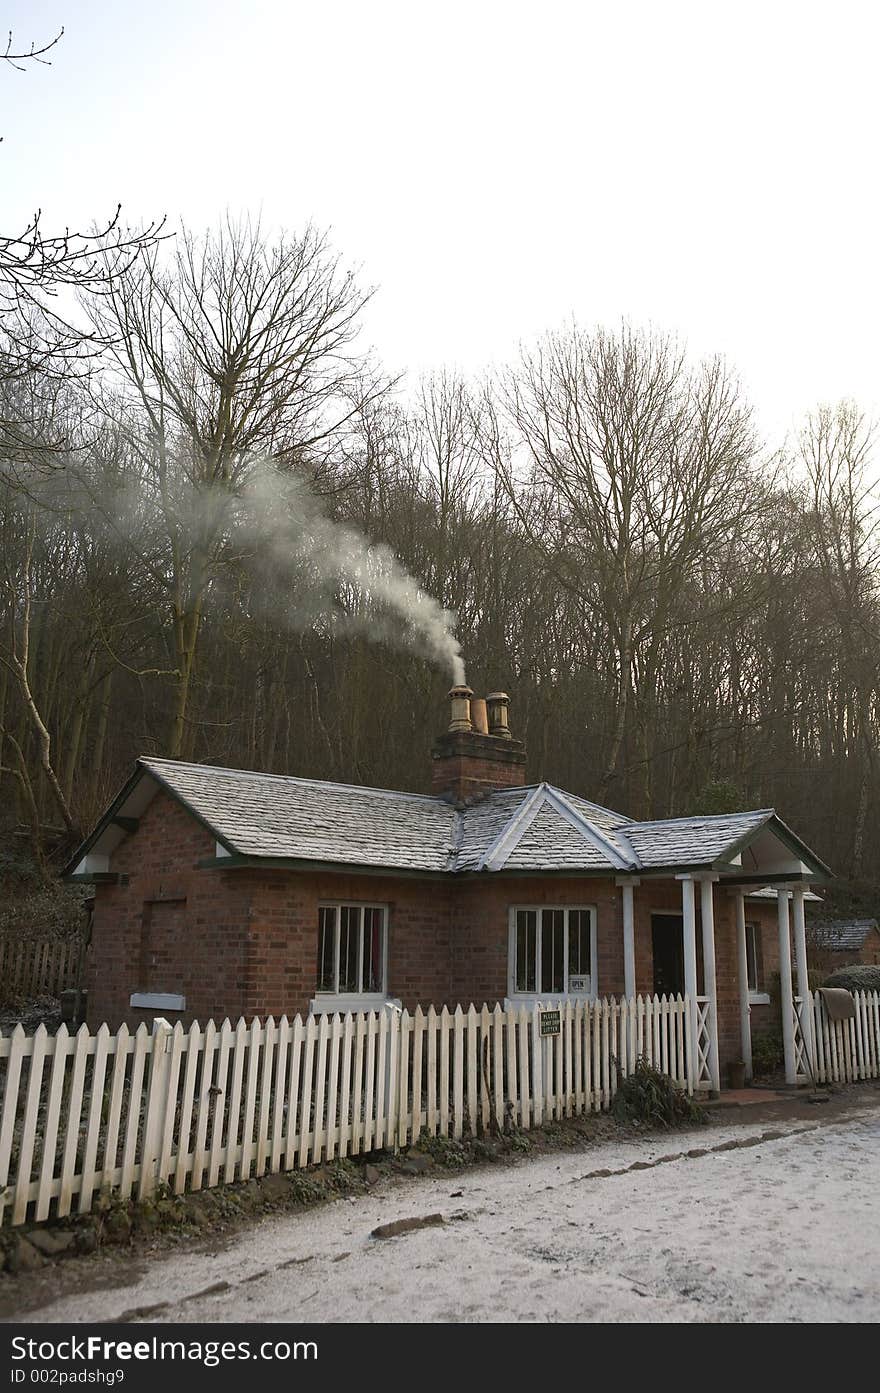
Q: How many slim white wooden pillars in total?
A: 6